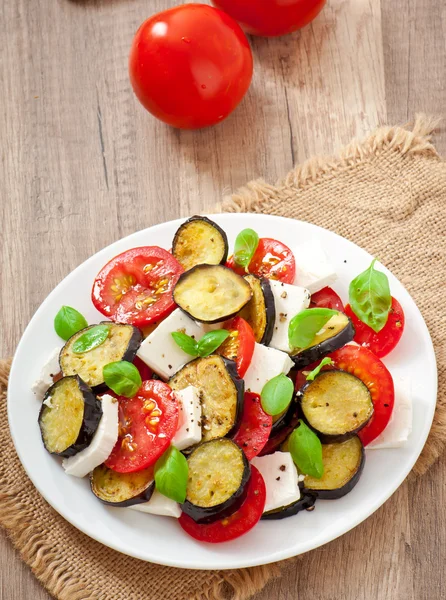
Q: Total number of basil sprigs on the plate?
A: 11